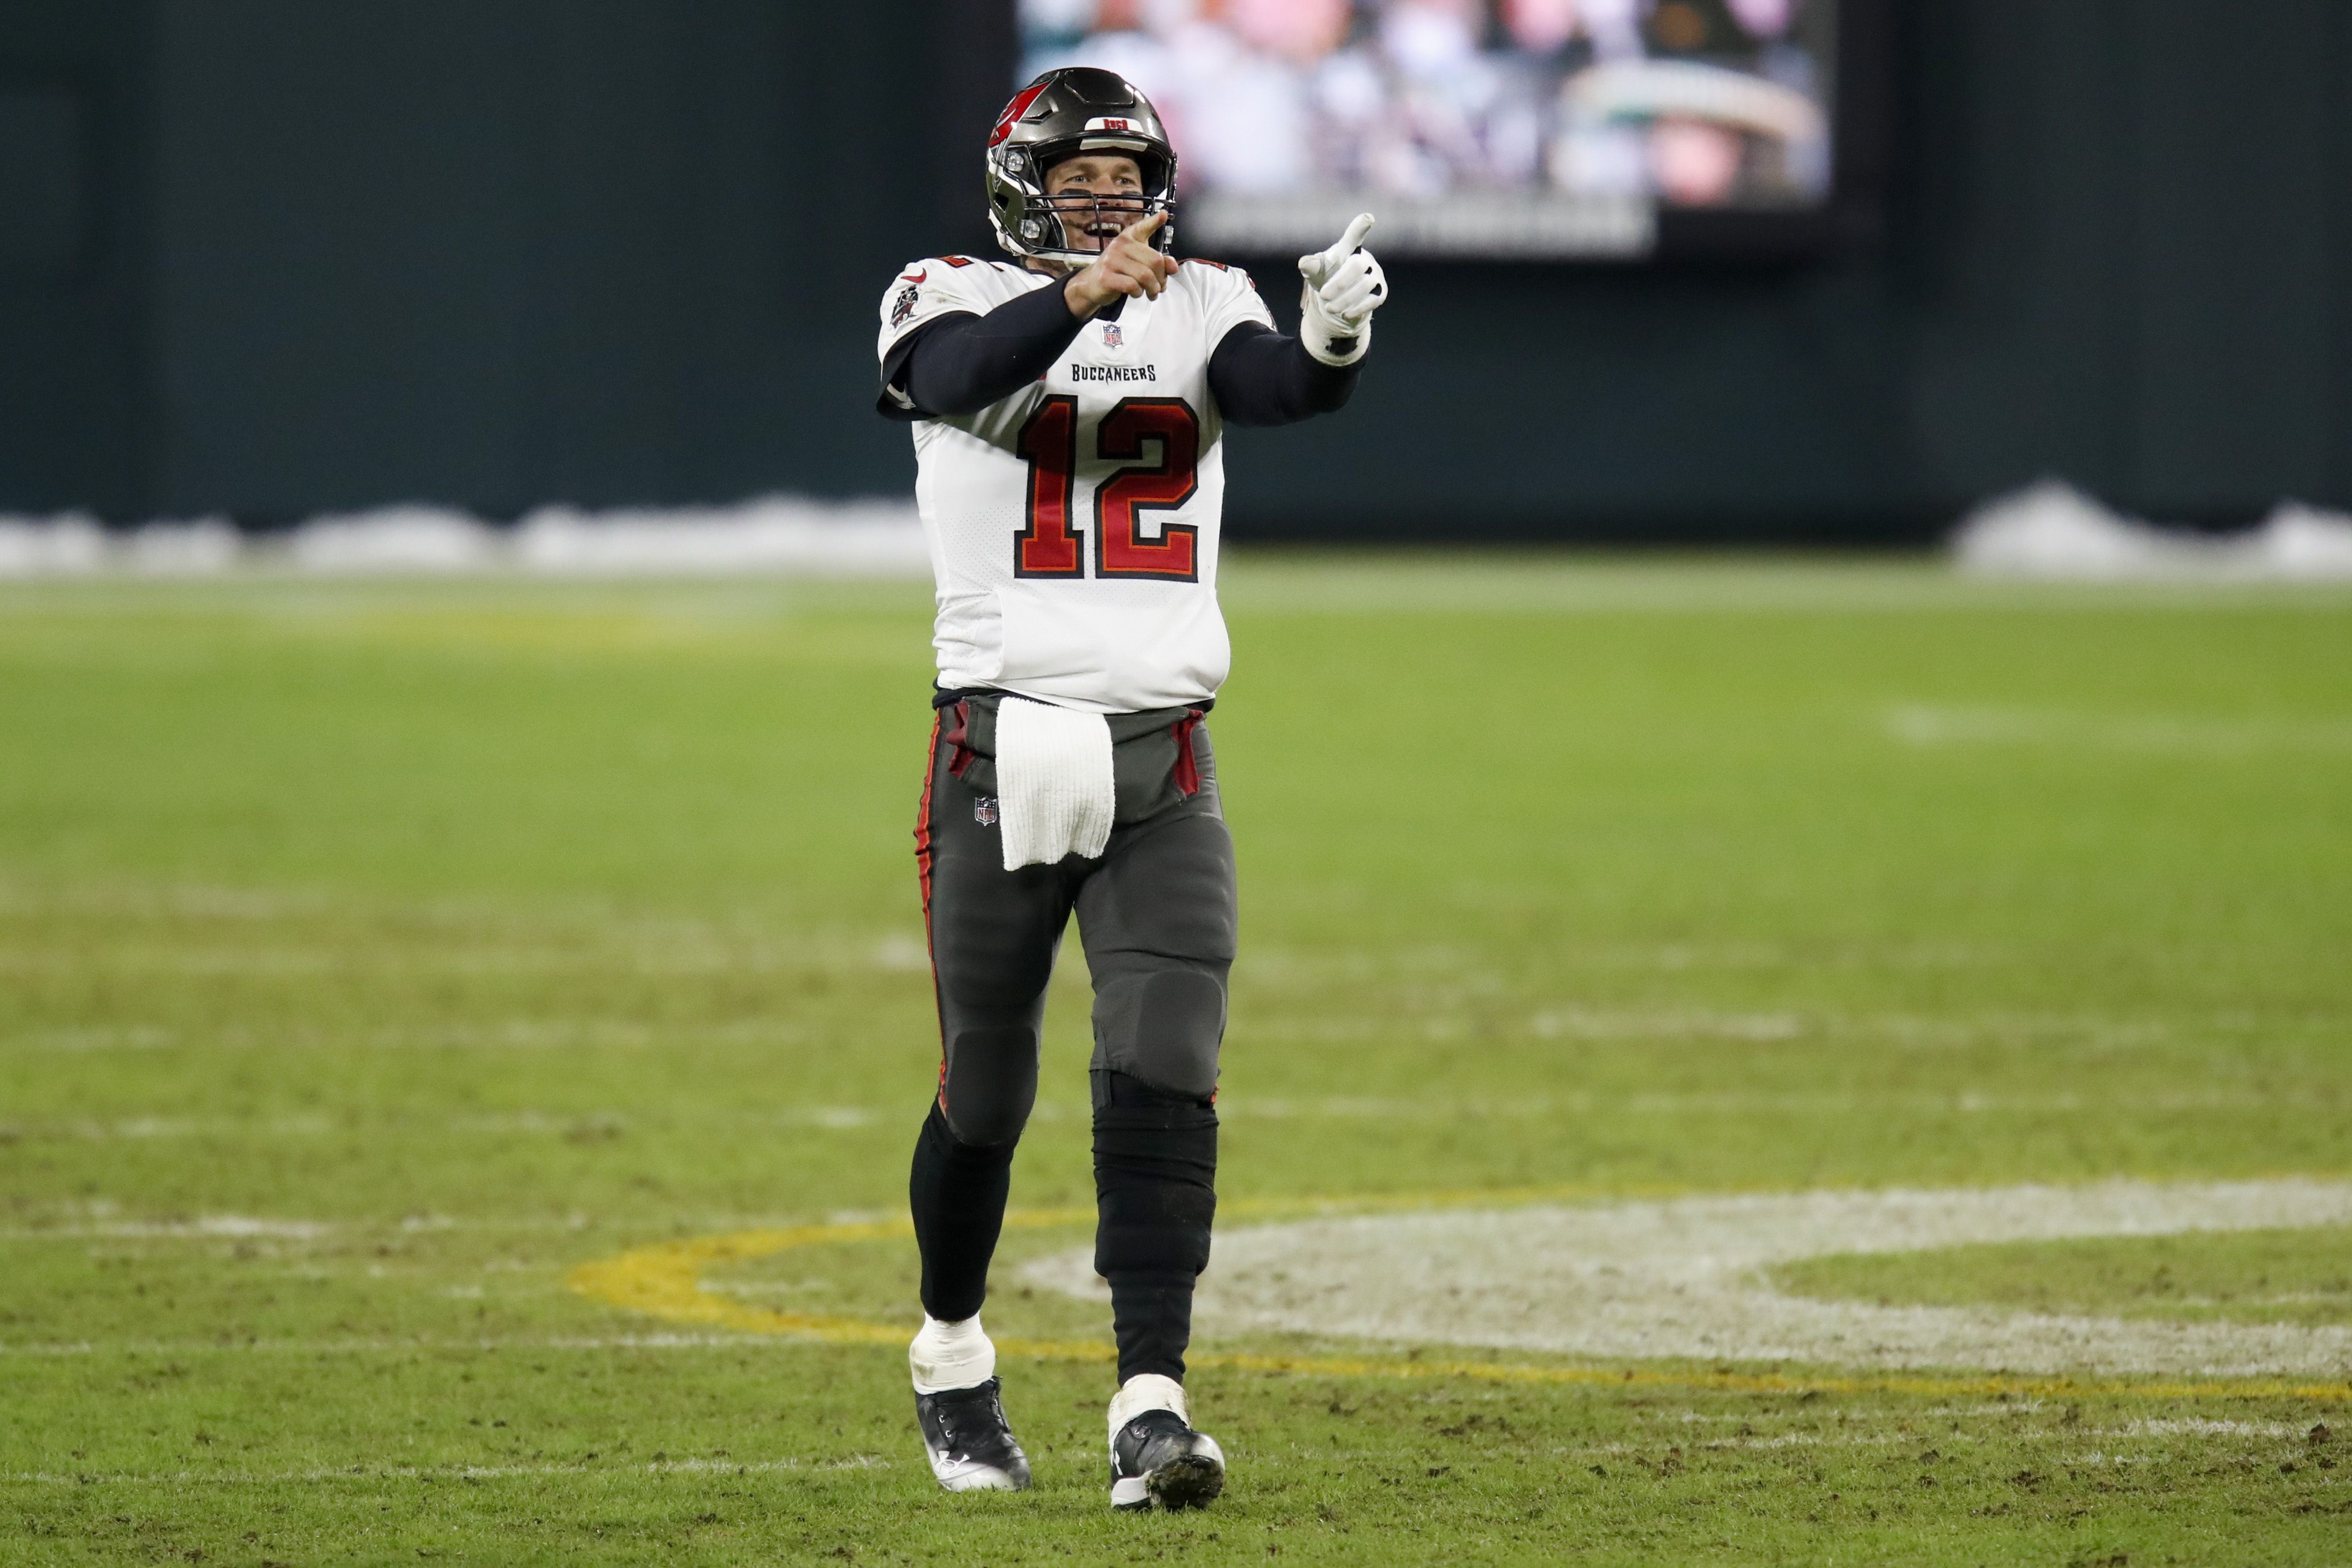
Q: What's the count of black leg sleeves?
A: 2